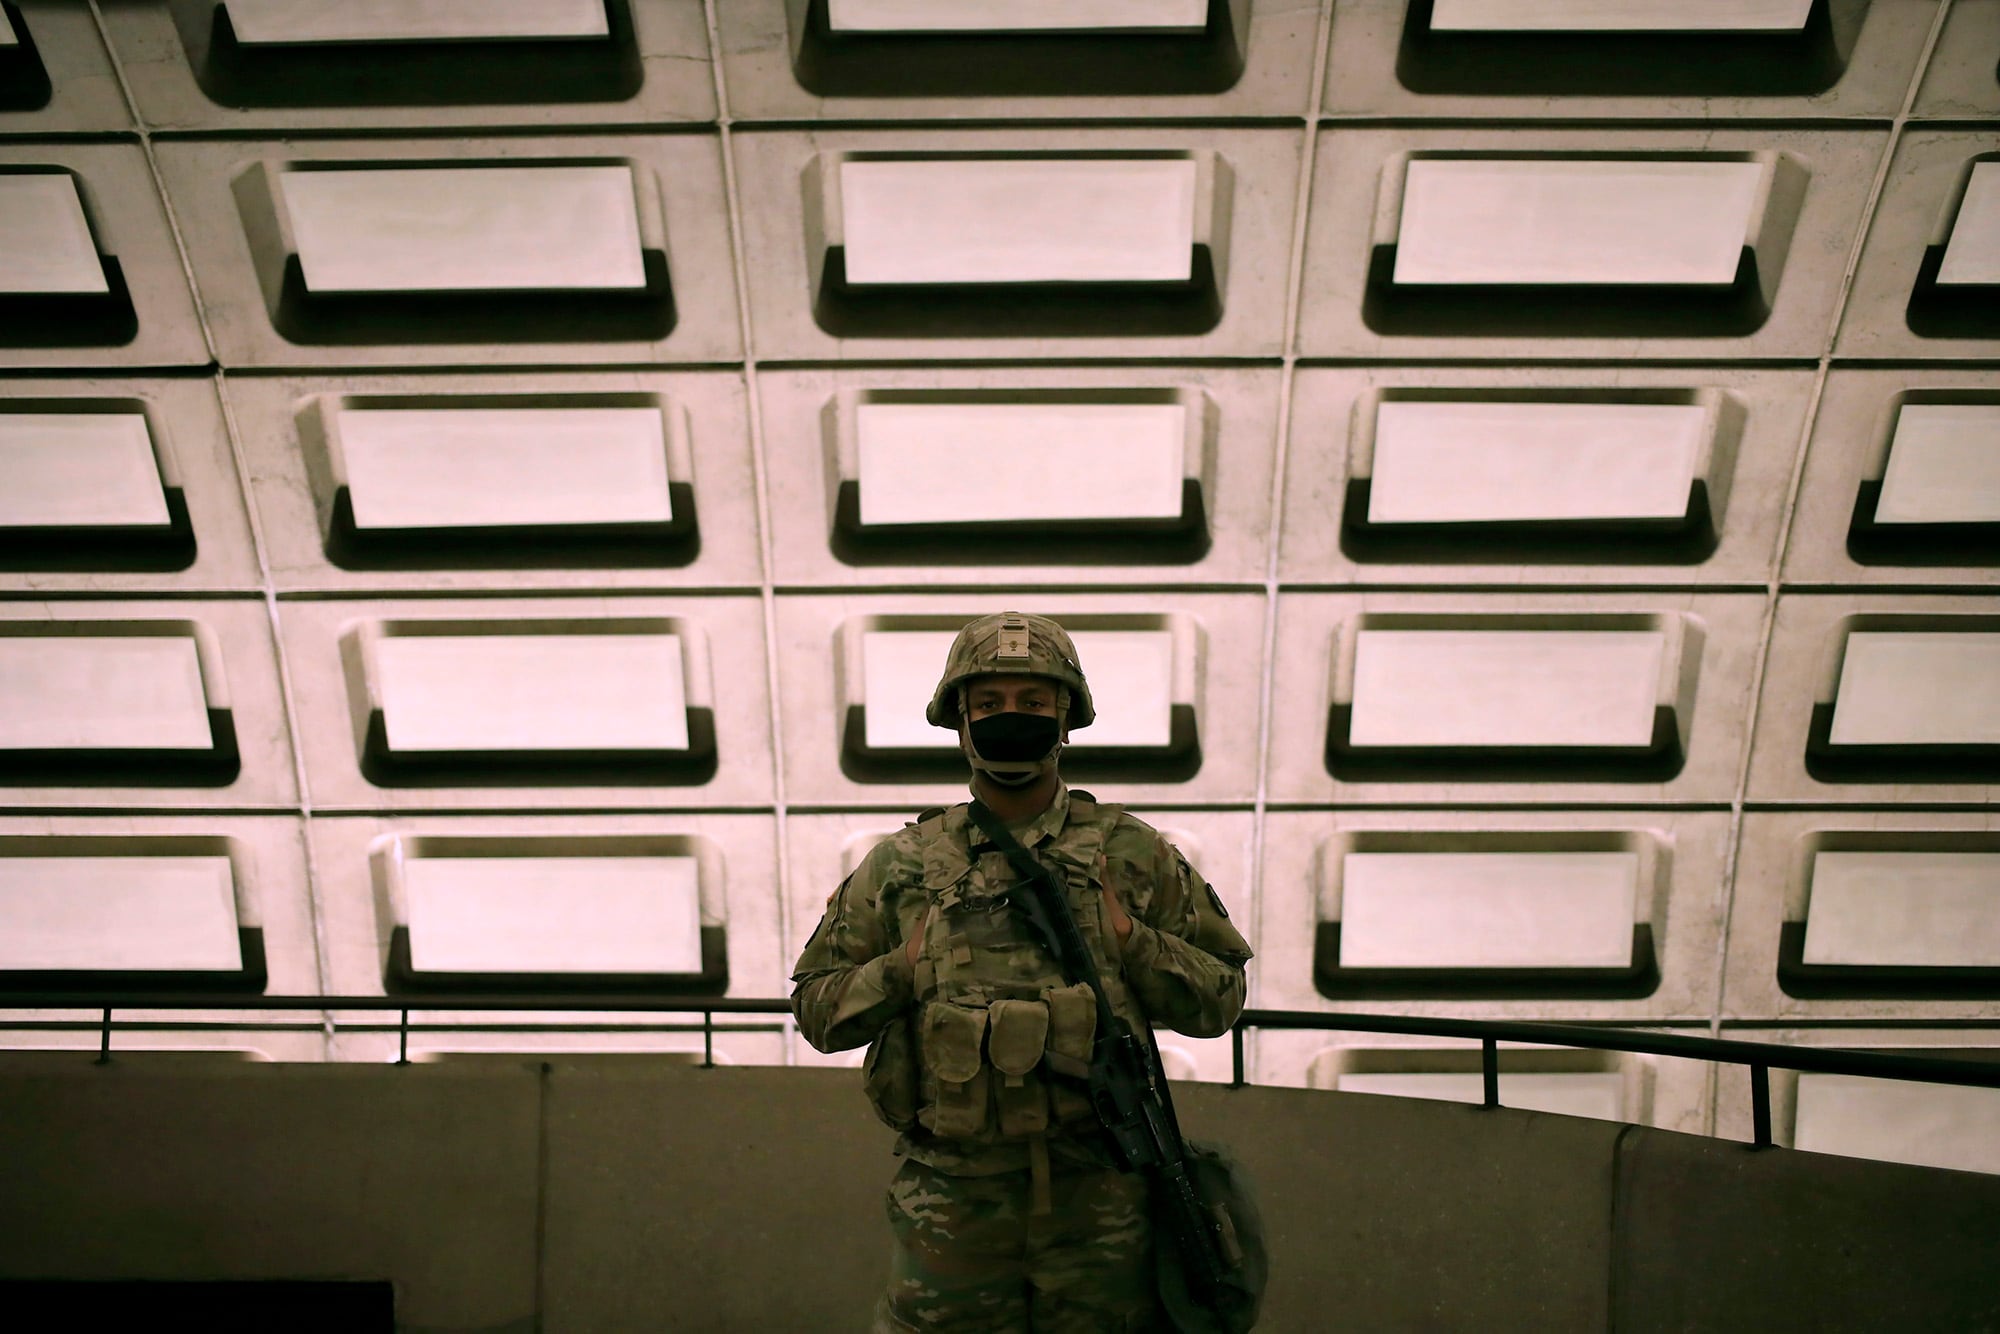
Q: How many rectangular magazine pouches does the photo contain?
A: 3